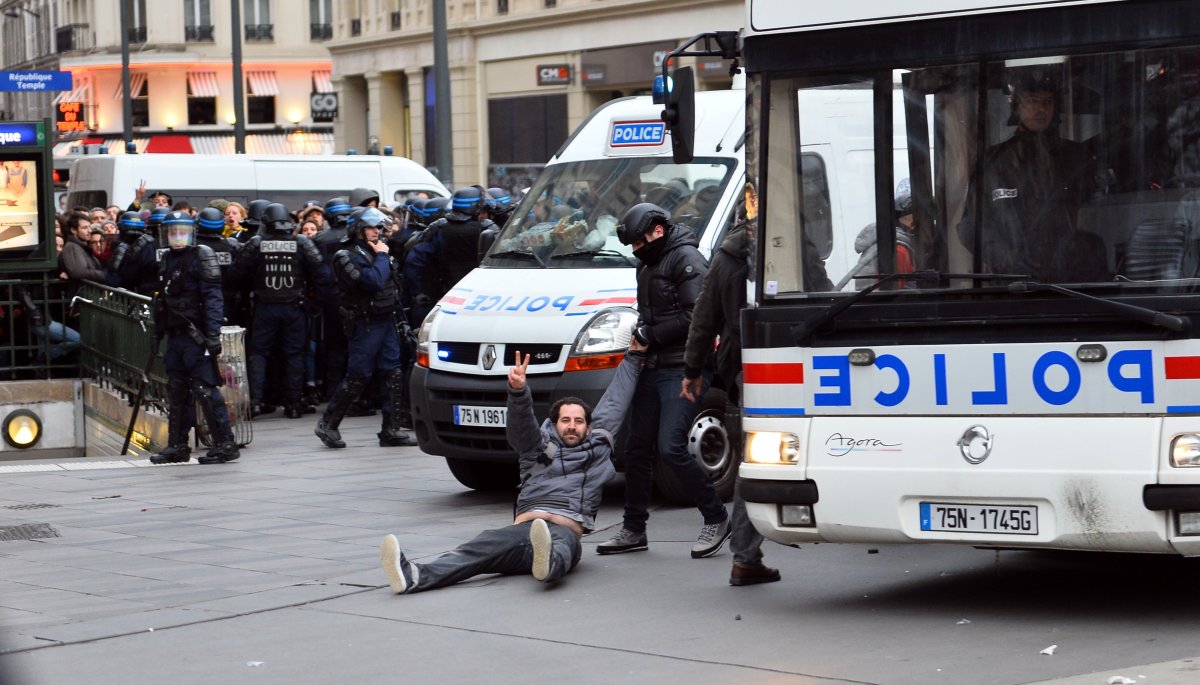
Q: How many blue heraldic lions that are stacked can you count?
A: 0